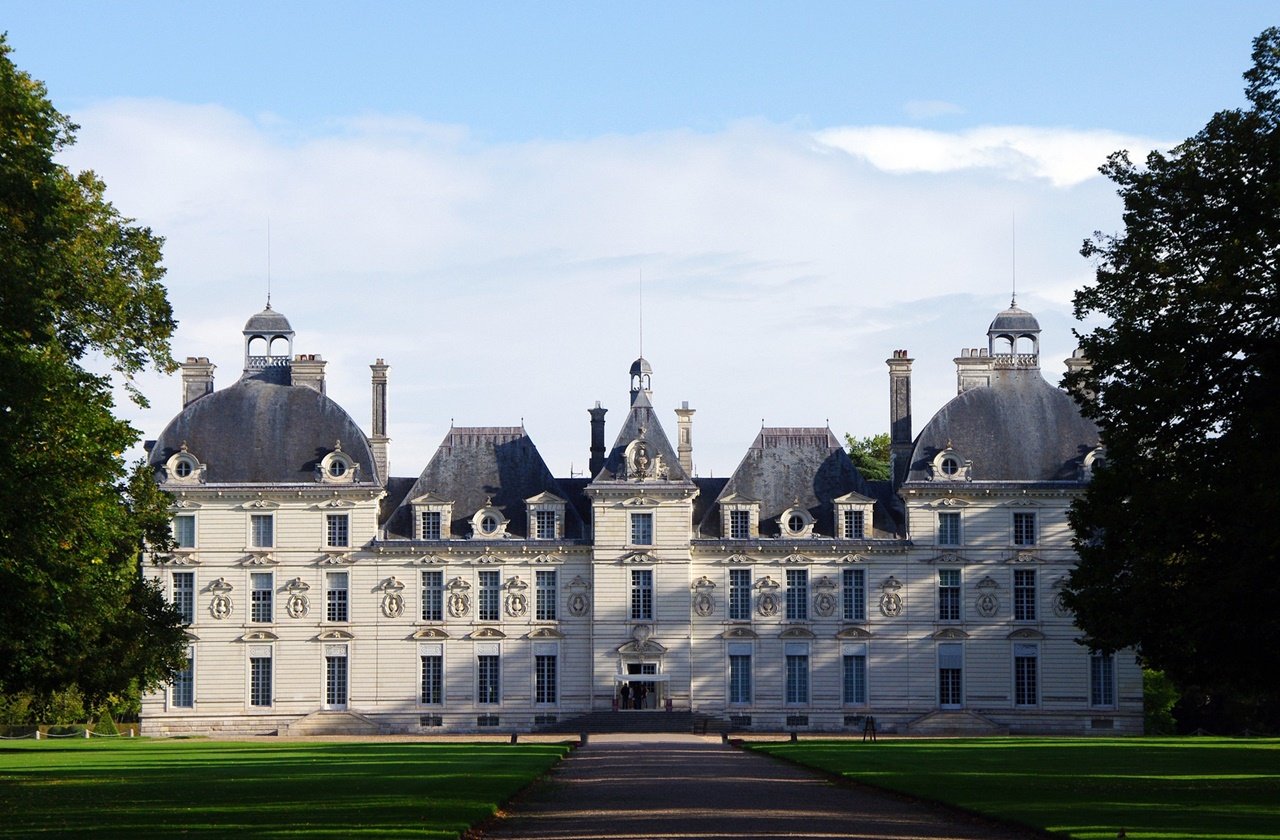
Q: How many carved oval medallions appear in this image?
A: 12